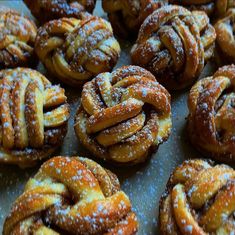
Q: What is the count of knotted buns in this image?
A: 12